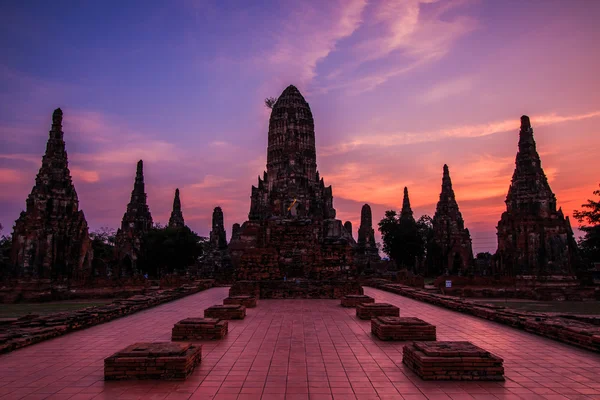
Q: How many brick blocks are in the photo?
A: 8